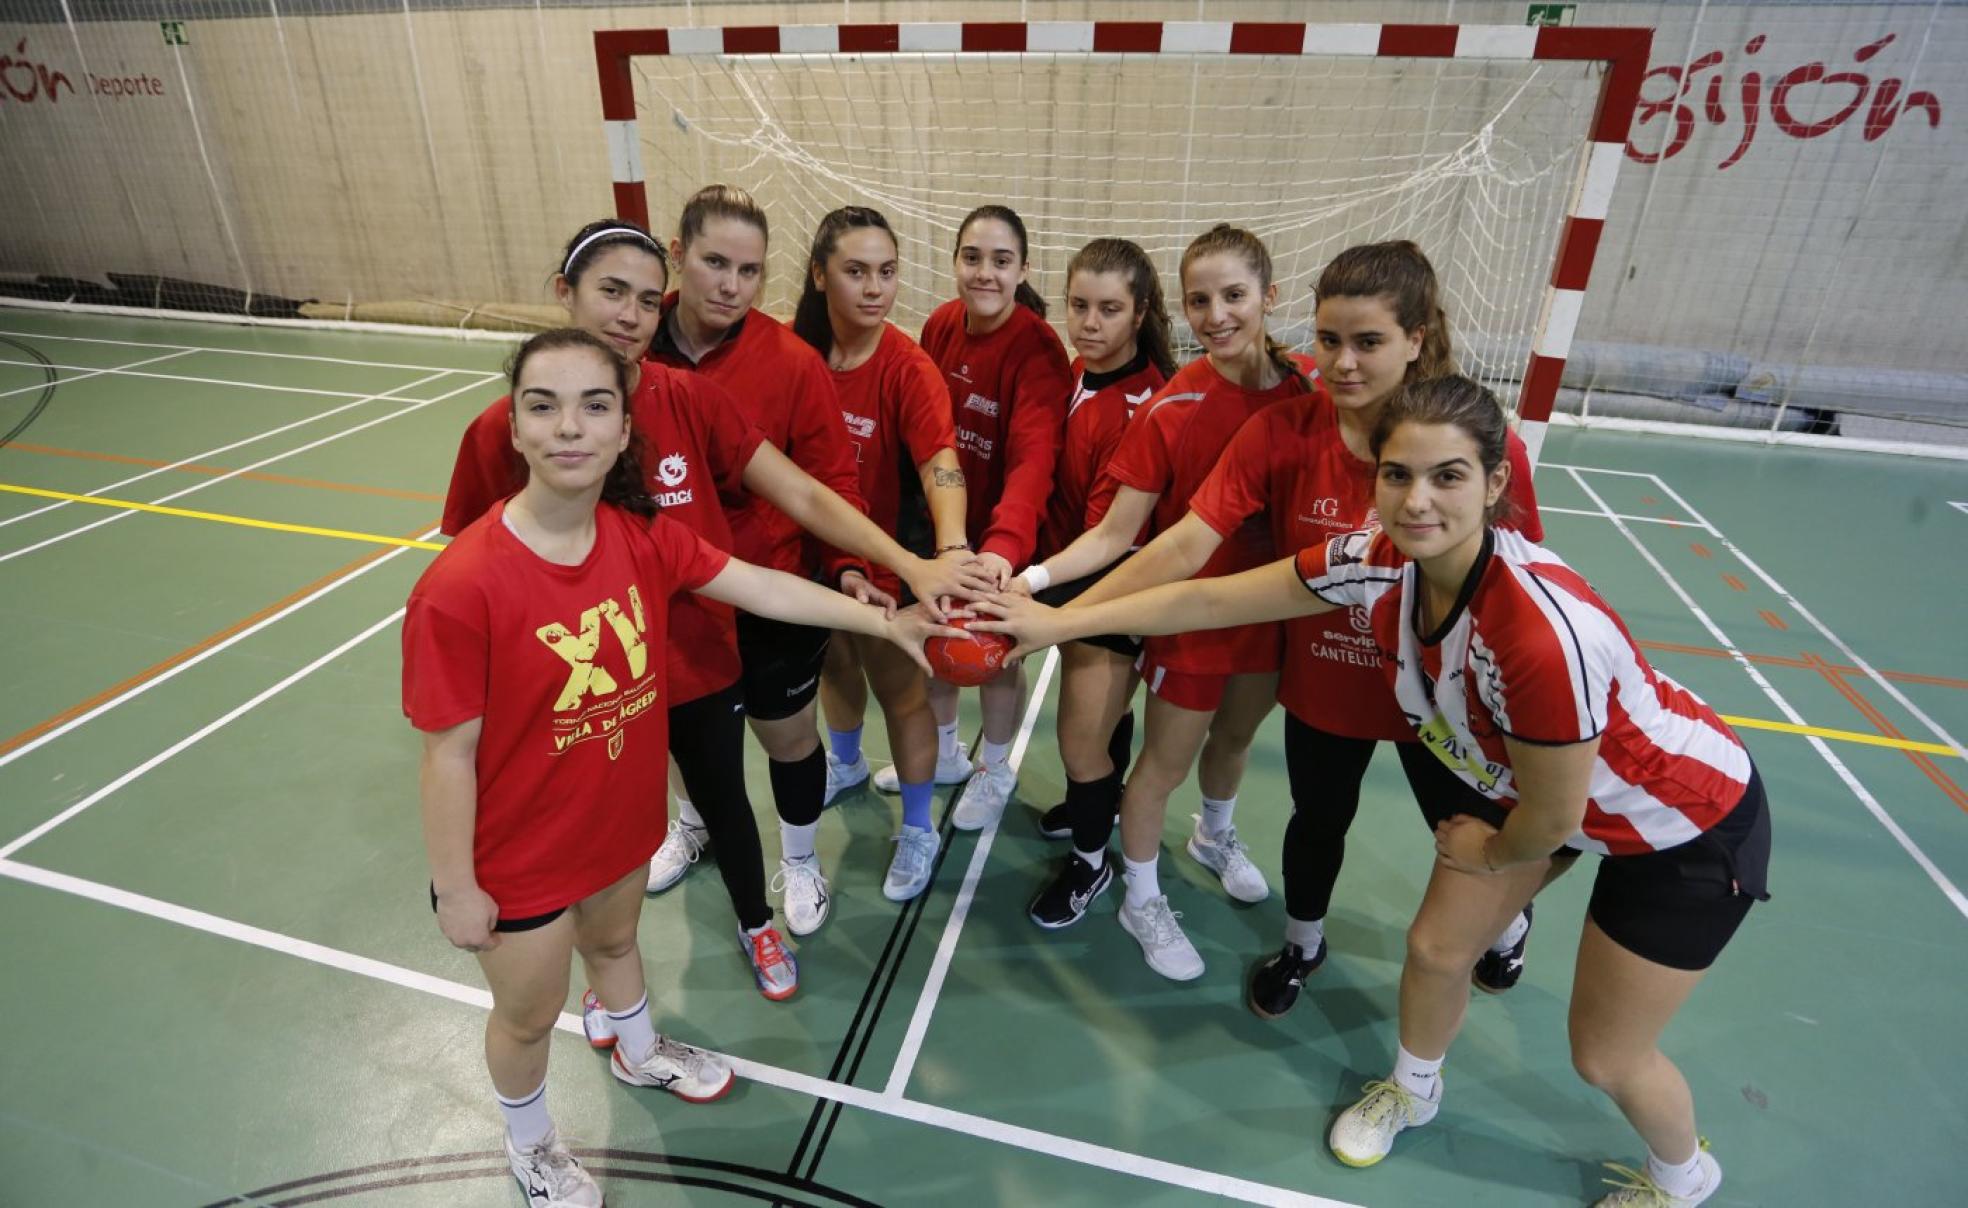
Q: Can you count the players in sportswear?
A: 9